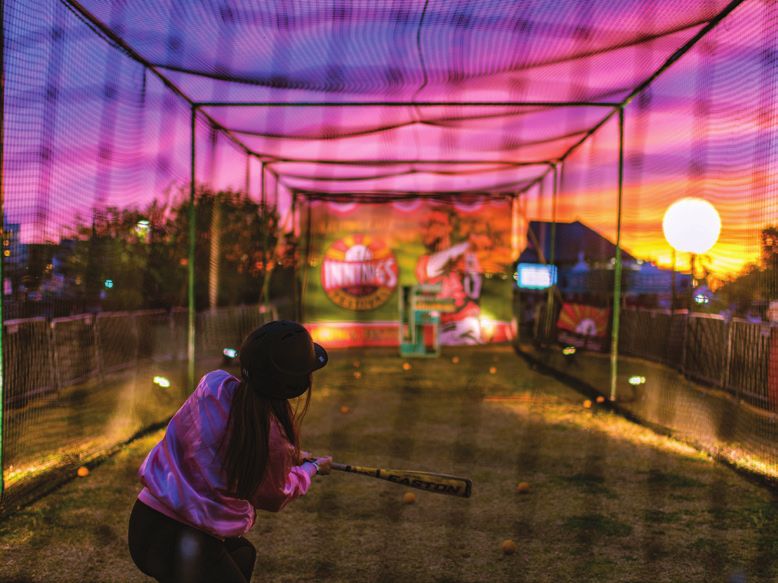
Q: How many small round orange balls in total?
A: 12